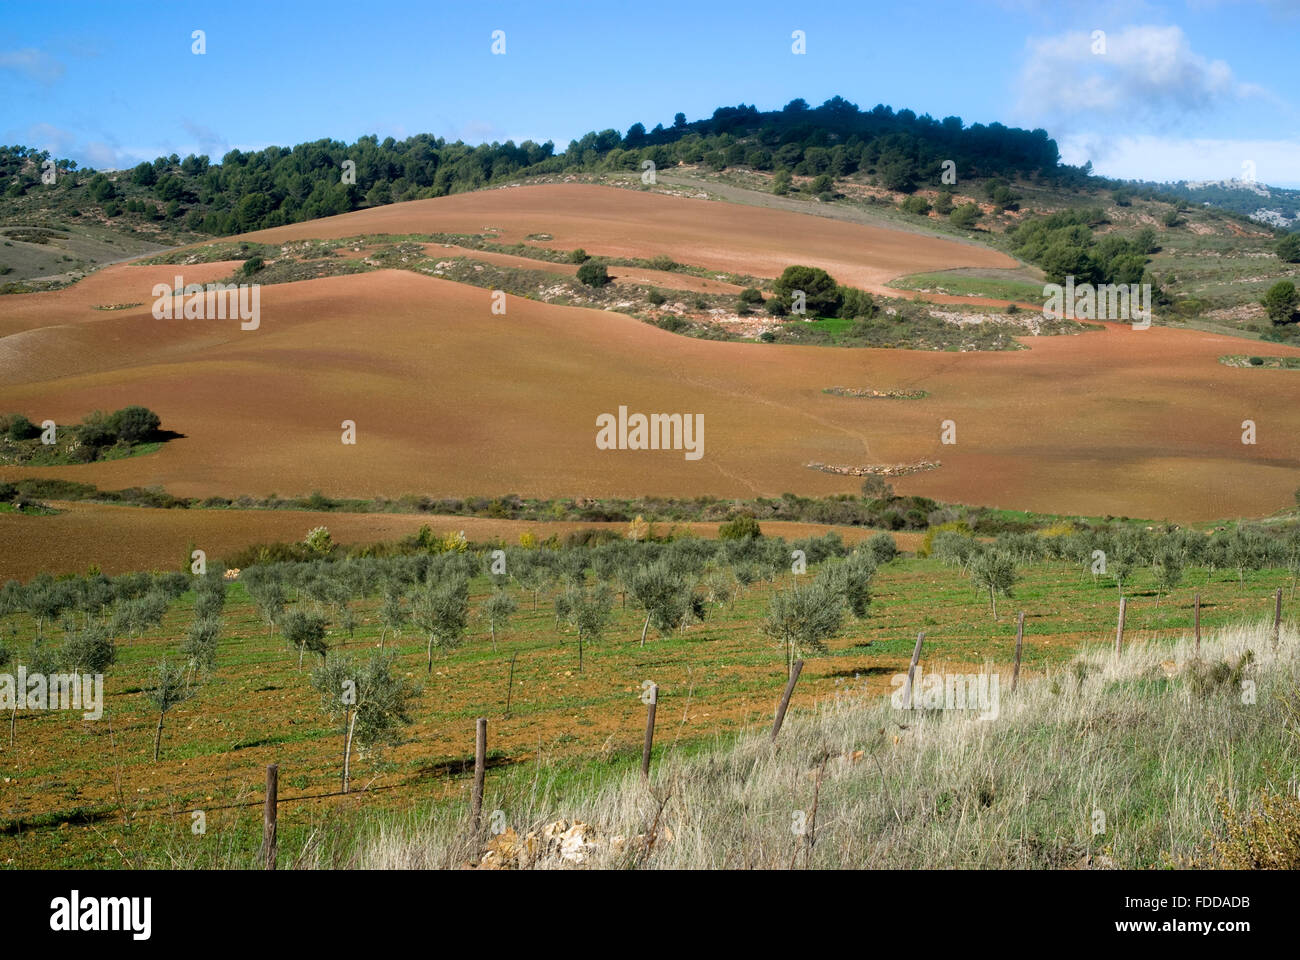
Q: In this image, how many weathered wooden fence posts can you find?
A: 9